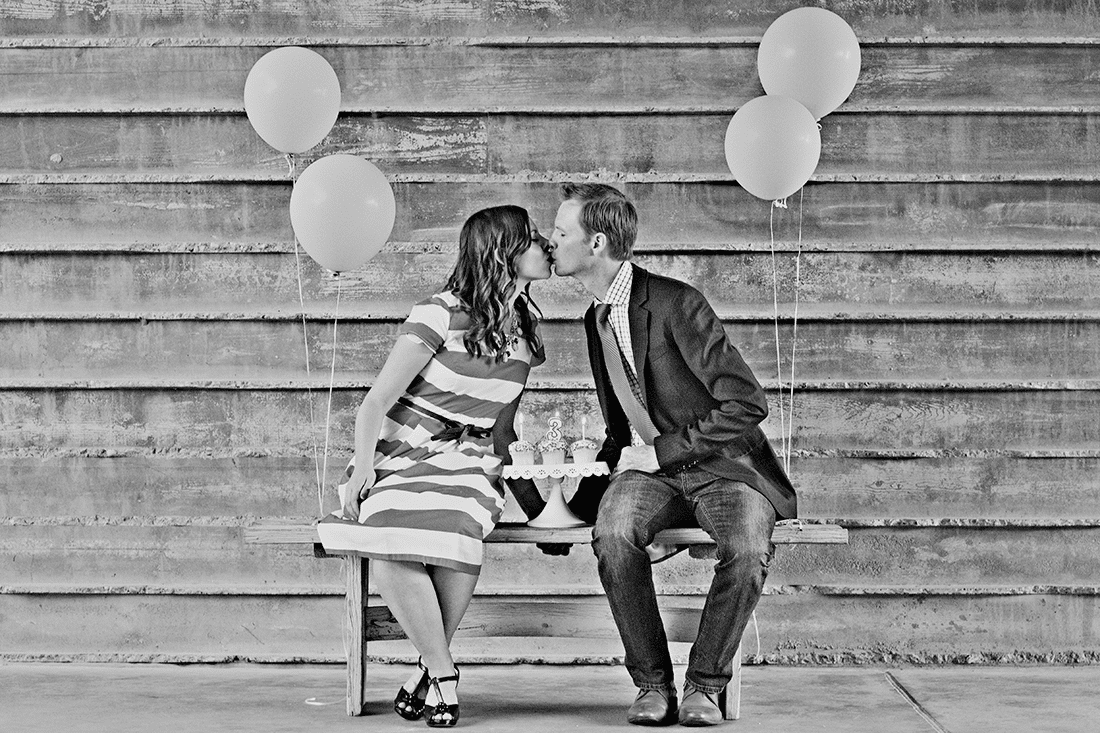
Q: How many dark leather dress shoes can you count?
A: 2